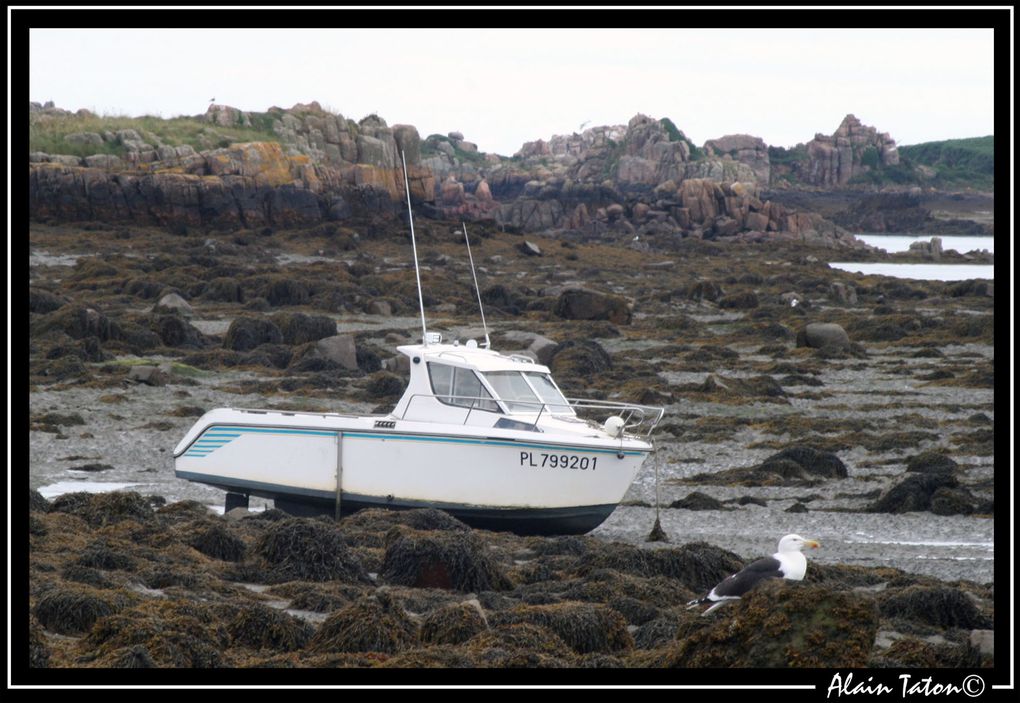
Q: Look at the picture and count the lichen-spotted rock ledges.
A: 1